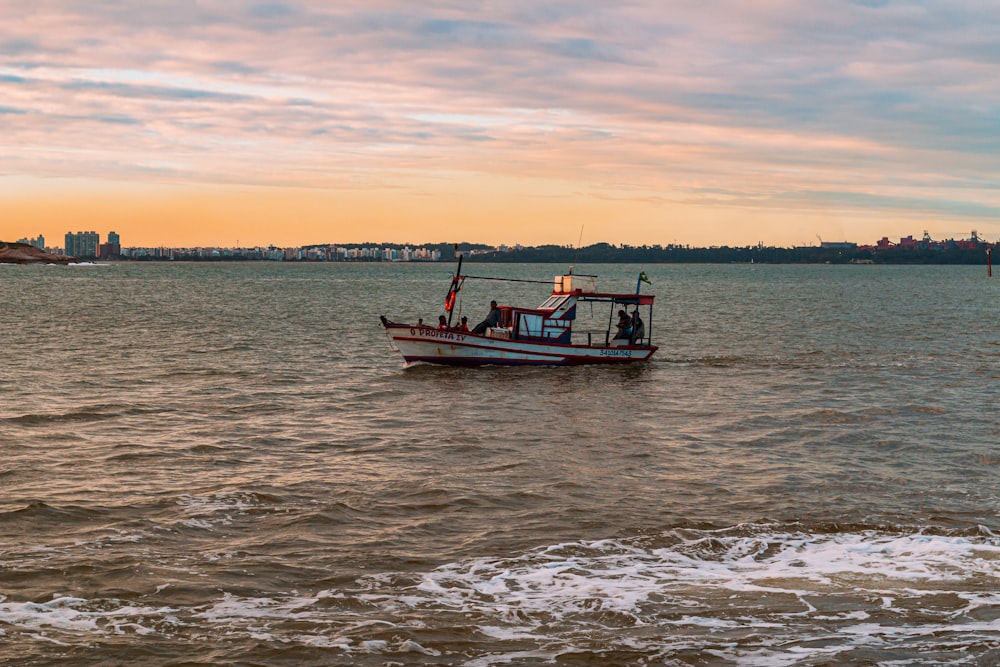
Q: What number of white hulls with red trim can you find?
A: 1